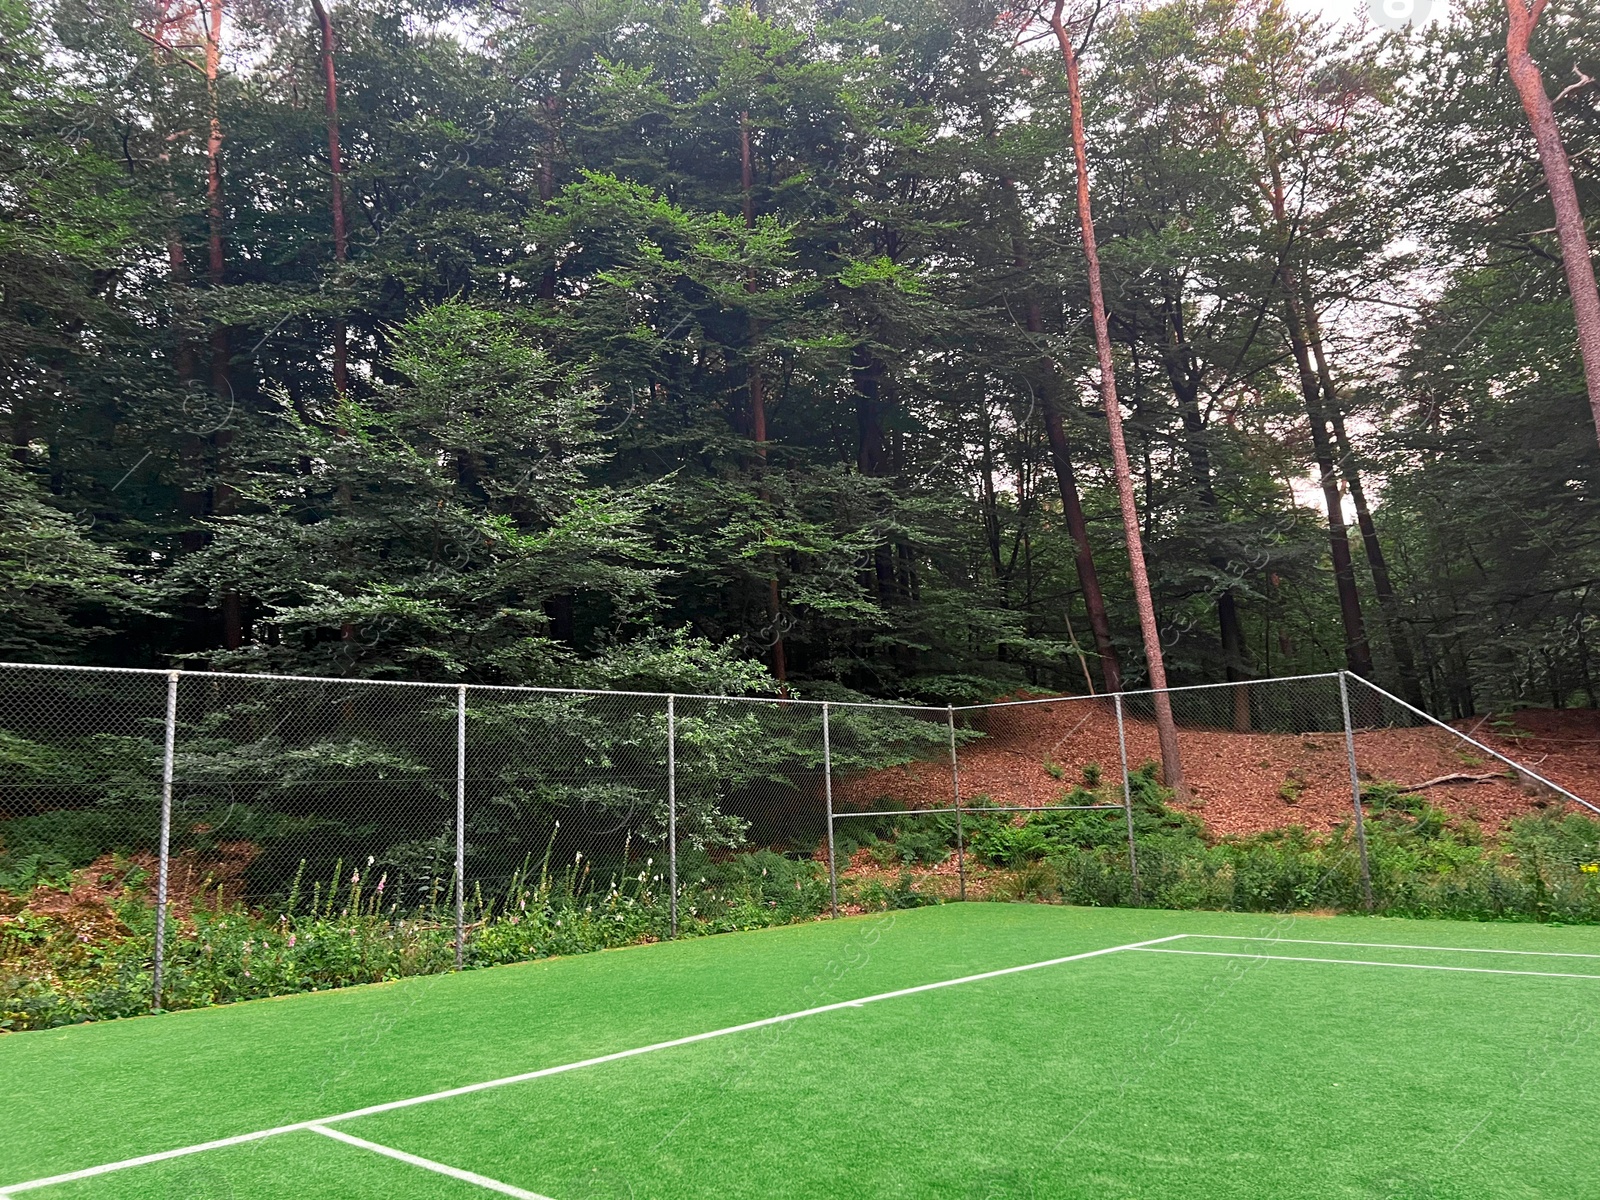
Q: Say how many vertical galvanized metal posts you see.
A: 7